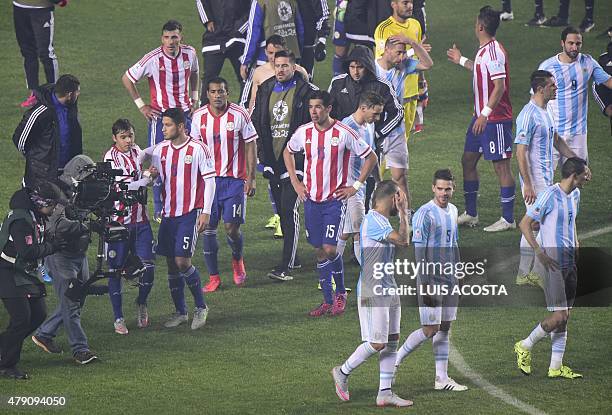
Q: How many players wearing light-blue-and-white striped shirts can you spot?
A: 7